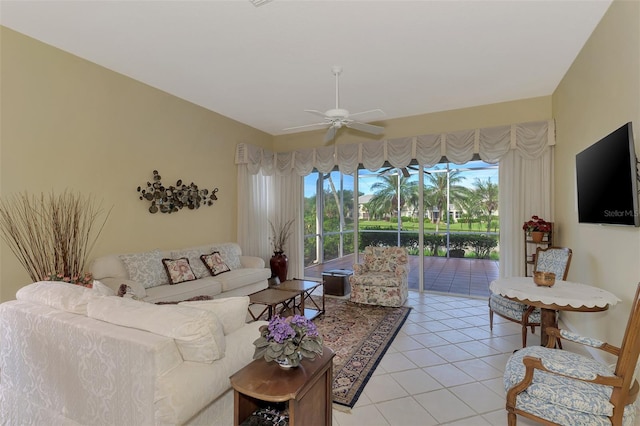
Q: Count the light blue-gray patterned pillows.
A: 3